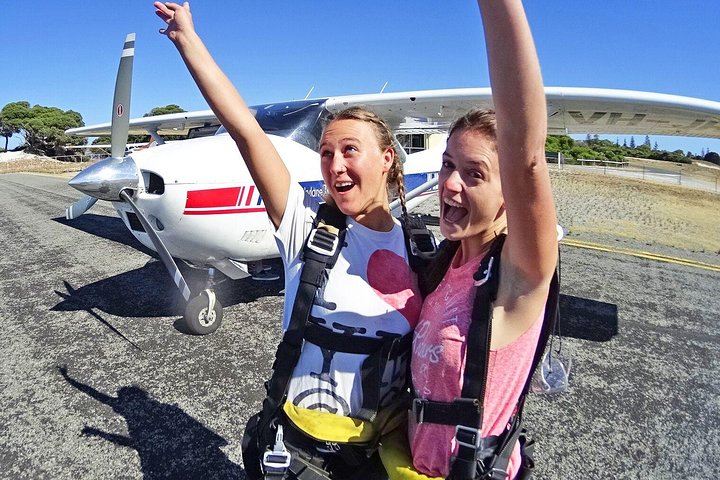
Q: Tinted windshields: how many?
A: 1